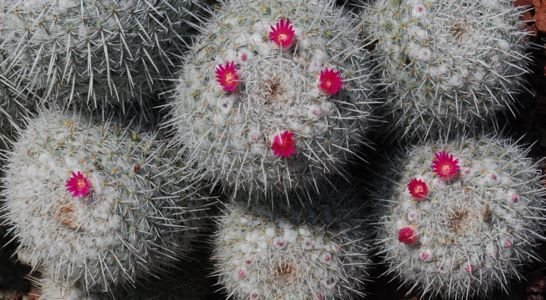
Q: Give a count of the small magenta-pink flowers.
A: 8